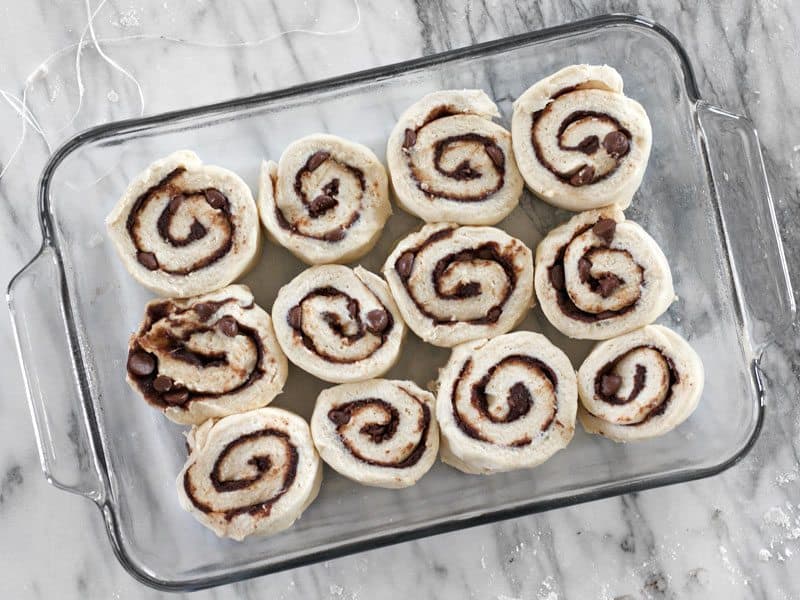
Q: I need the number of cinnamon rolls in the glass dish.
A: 12